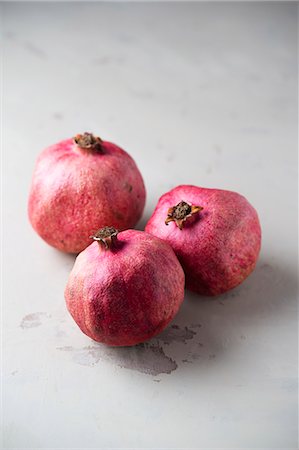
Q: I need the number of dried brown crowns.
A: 3